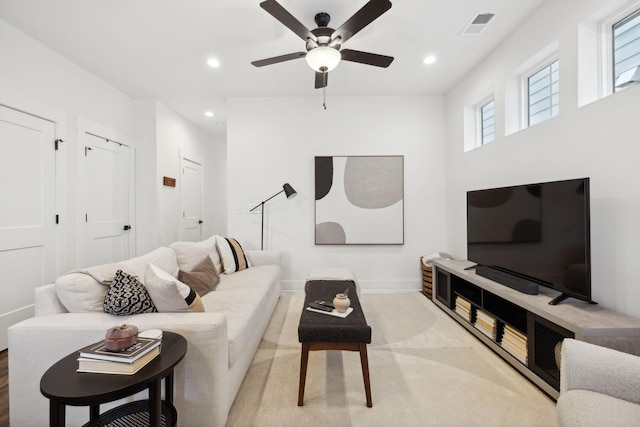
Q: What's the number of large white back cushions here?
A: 2